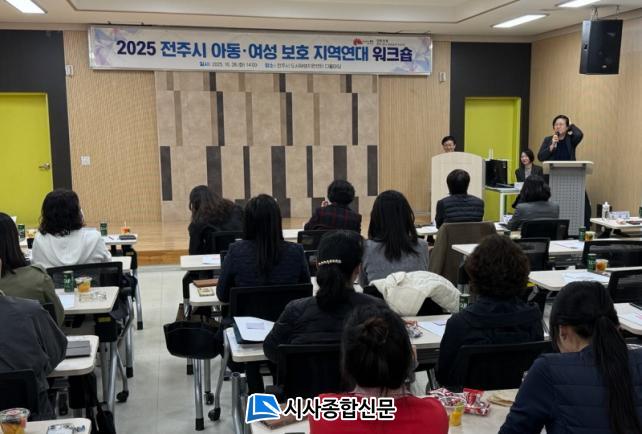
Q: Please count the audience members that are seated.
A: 13